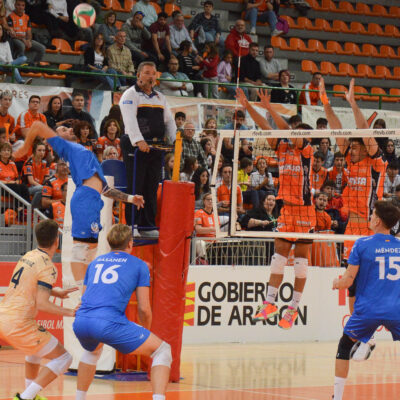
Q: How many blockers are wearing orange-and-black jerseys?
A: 2